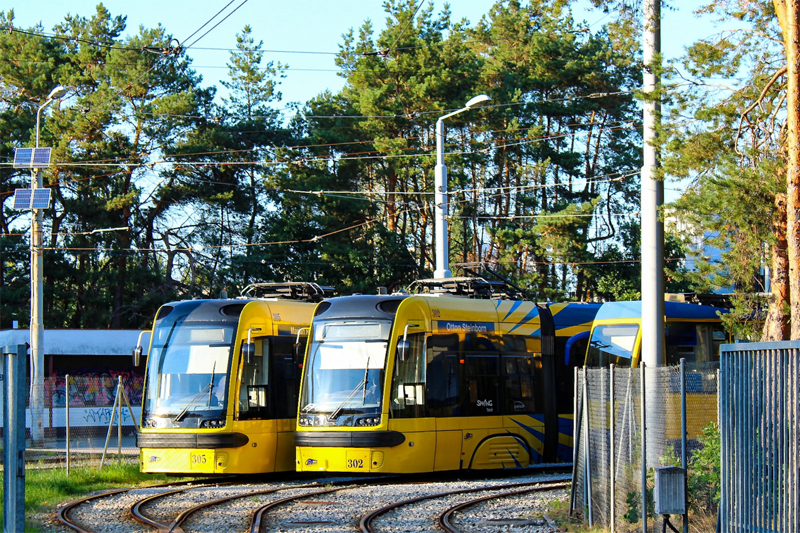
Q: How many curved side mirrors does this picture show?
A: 5